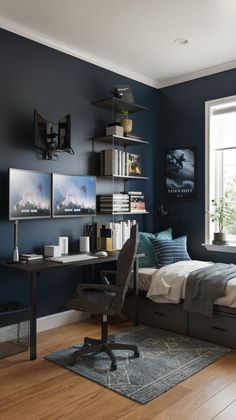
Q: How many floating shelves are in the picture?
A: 4